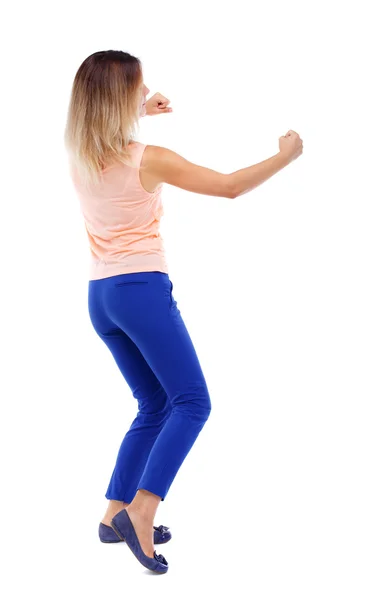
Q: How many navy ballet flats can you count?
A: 2